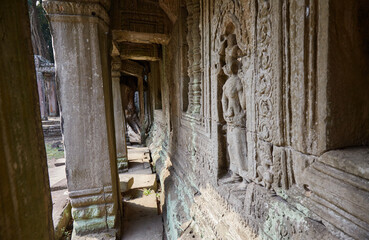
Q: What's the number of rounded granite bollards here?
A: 0